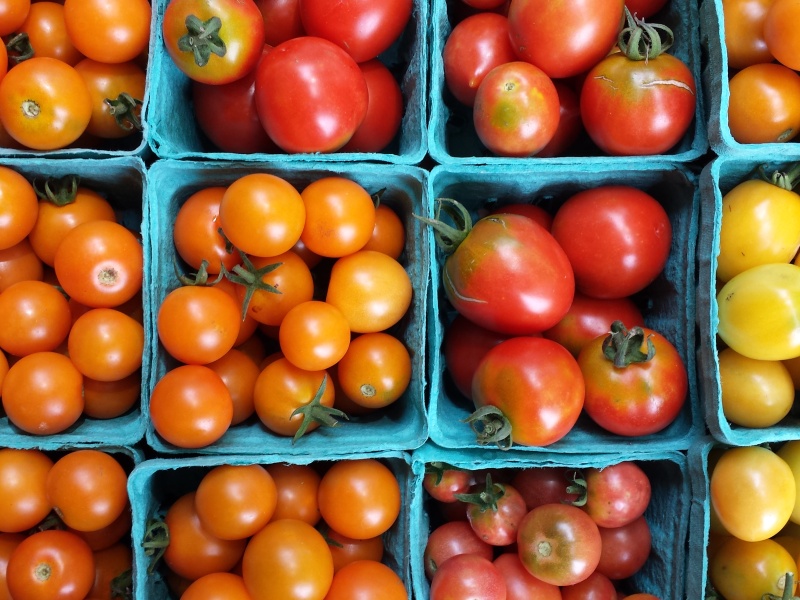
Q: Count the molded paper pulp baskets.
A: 12